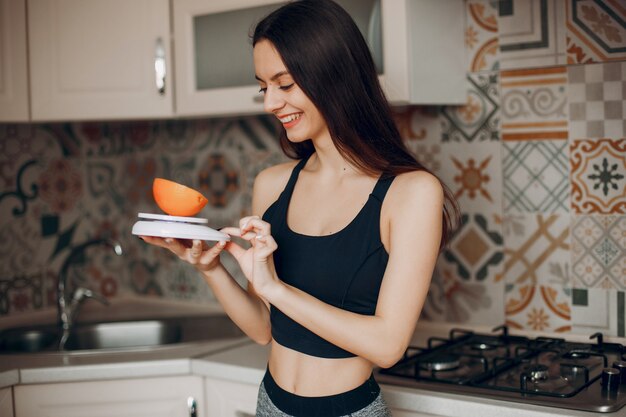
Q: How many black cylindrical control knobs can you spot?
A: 2